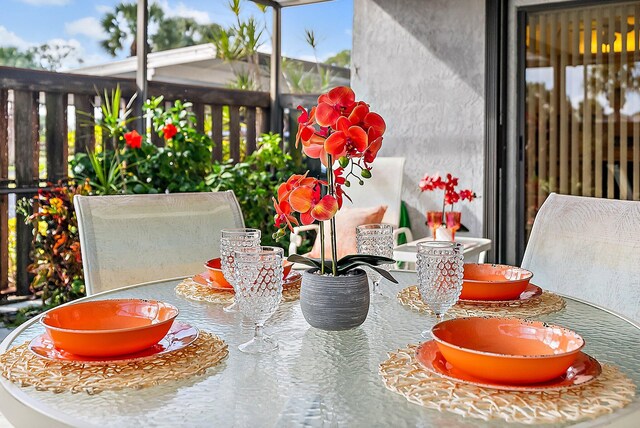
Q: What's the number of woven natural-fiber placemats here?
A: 4